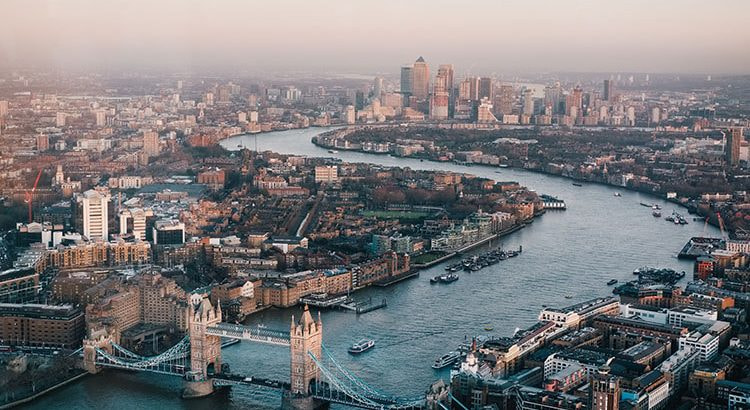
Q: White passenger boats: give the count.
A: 2